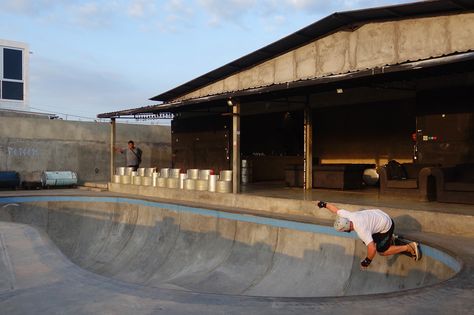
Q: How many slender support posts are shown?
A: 3